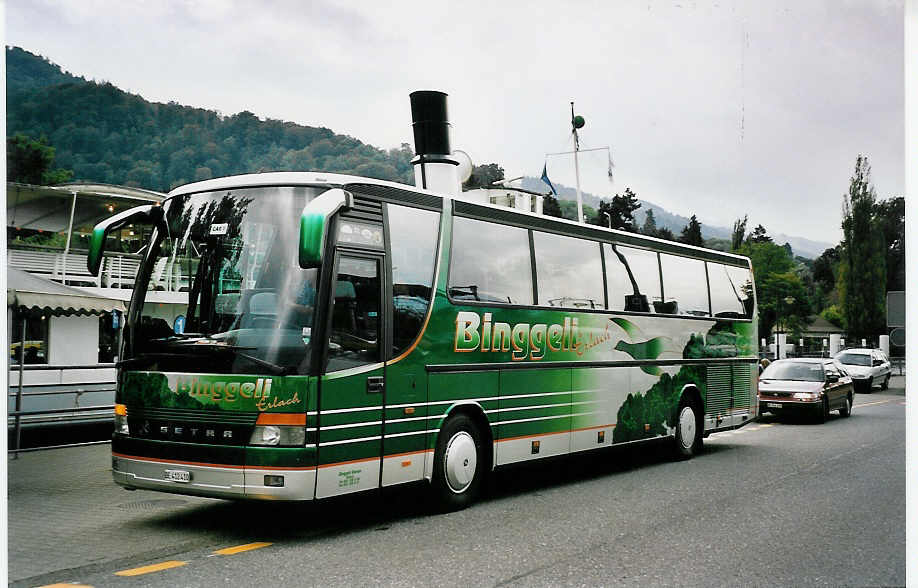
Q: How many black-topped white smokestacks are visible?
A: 1